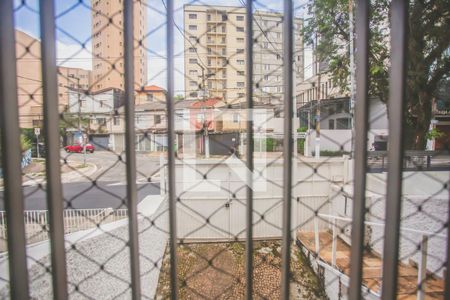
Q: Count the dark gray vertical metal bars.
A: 8